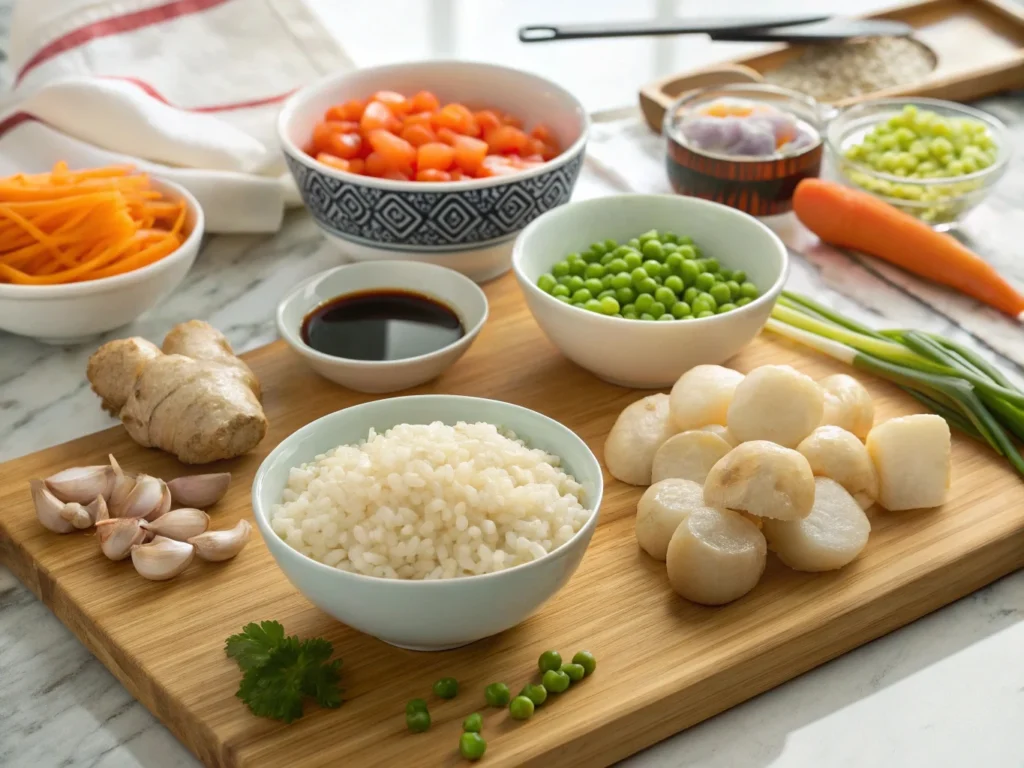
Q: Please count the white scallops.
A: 12